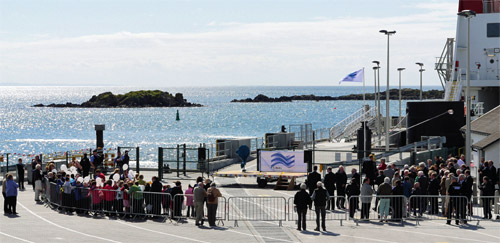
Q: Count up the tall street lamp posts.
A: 6